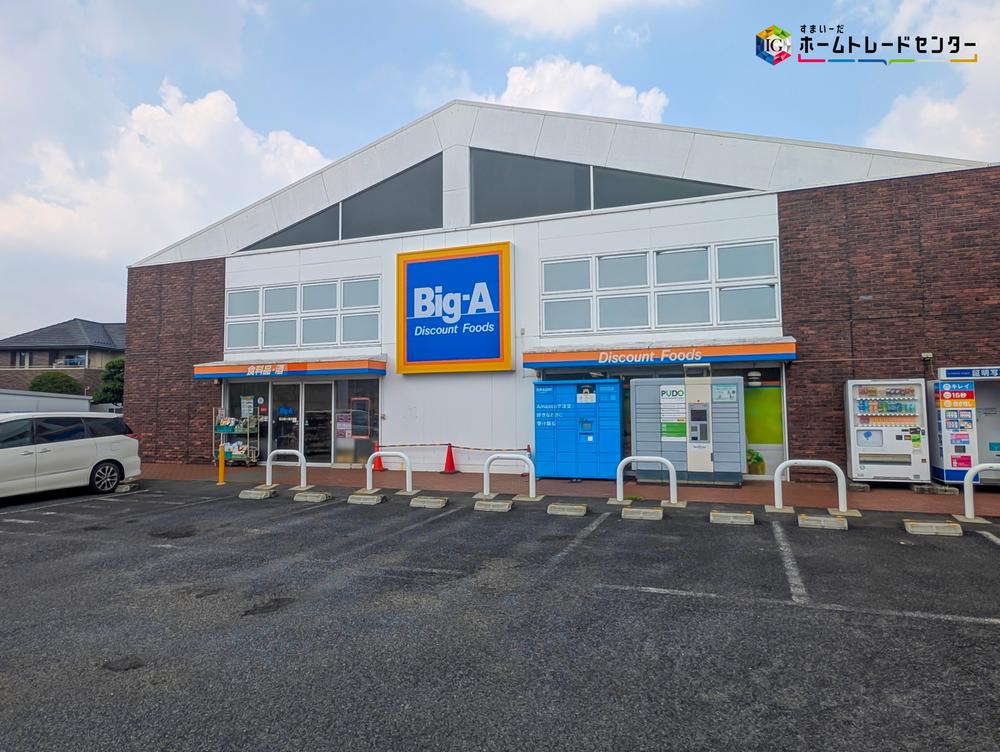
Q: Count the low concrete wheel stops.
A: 11